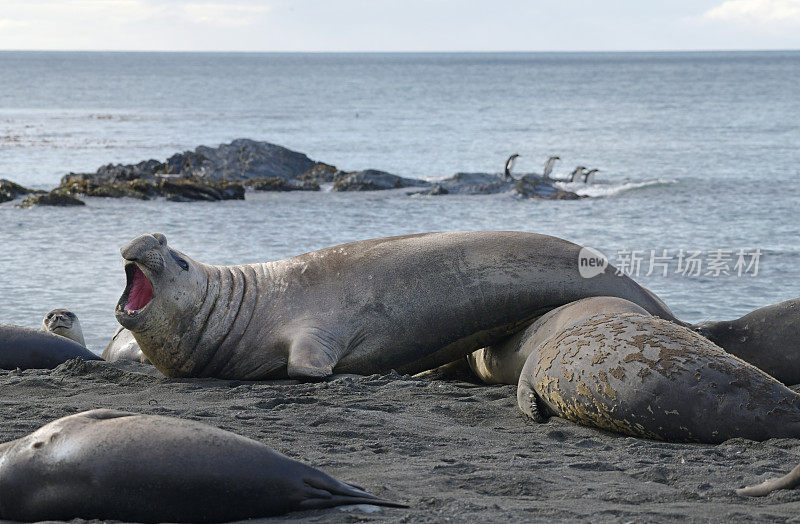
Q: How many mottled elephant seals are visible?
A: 1